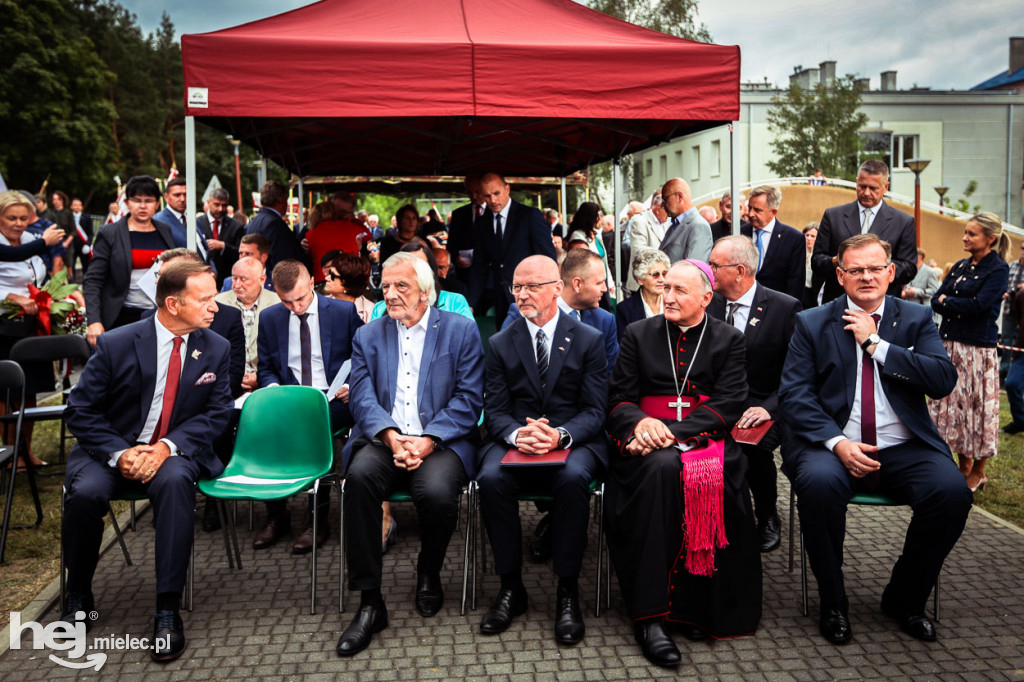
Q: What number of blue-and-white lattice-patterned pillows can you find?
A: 0